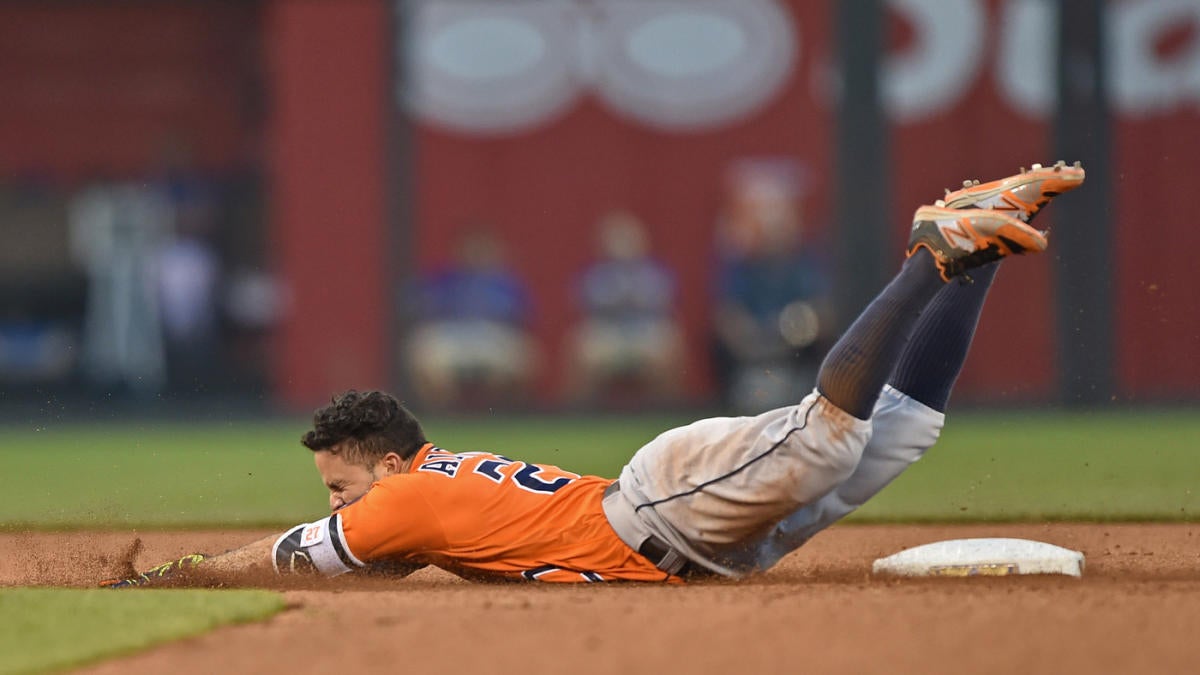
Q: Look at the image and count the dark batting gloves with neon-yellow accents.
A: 1